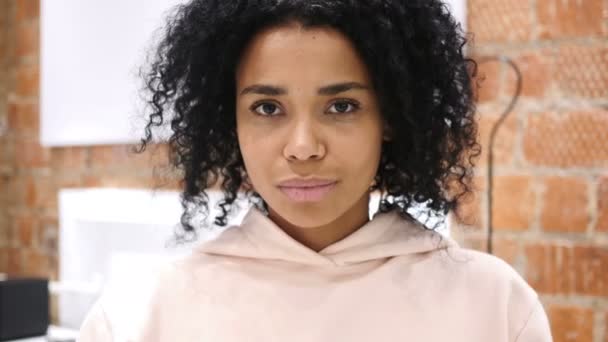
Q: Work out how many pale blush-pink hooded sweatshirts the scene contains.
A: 1